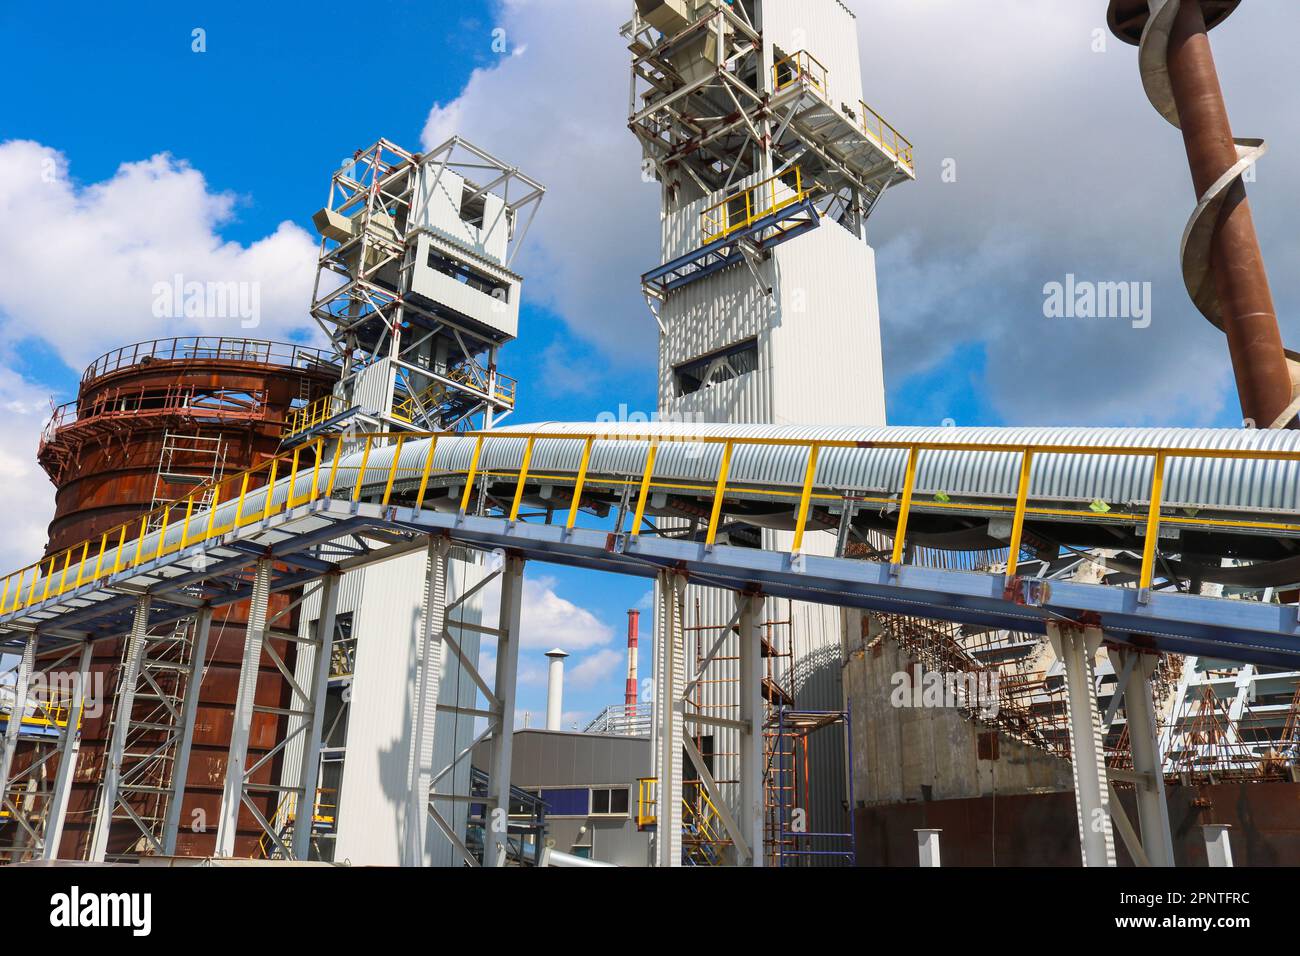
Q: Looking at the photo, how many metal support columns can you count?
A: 12